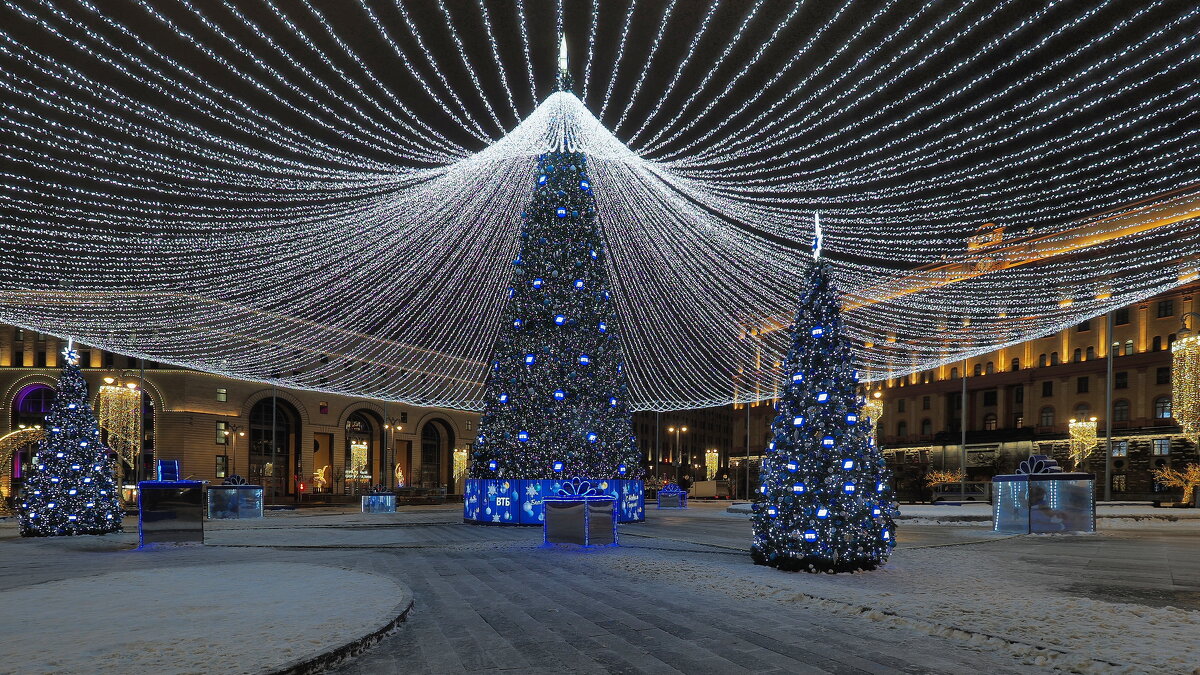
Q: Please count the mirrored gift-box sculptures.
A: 6